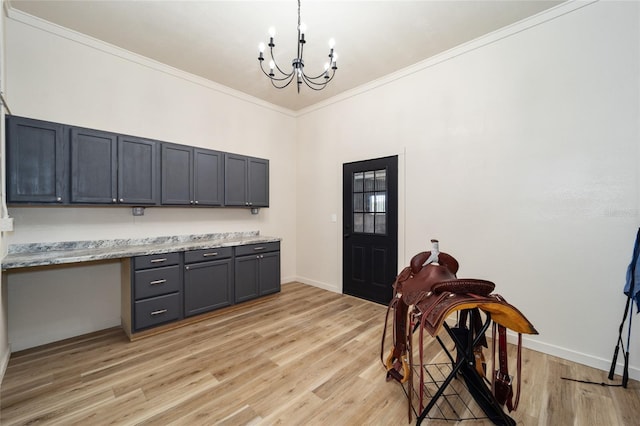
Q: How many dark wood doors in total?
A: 1